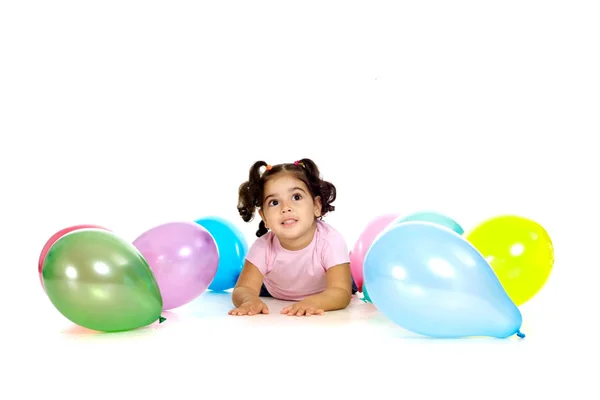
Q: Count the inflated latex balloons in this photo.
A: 8